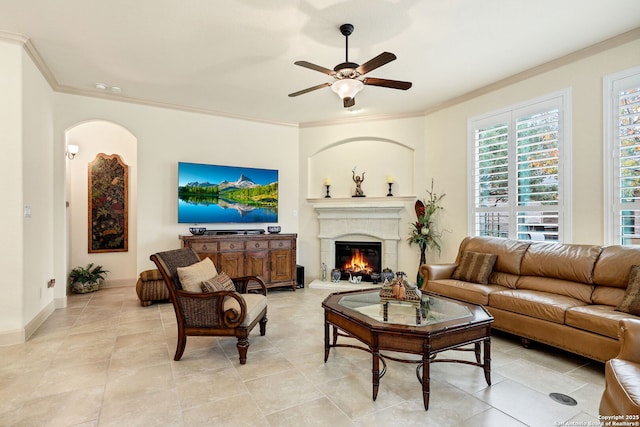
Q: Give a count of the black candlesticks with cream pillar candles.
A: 2